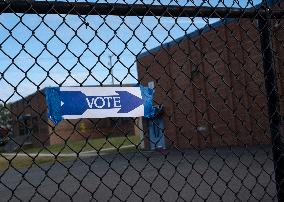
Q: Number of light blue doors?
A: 1